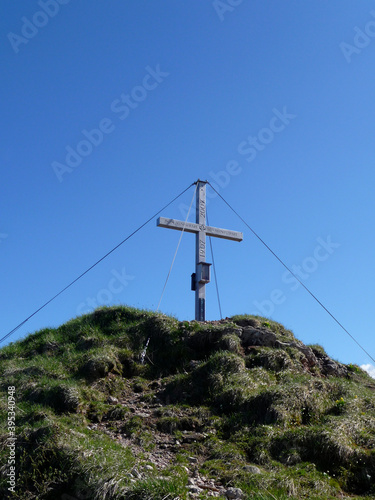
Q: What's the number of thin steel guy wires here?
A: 4